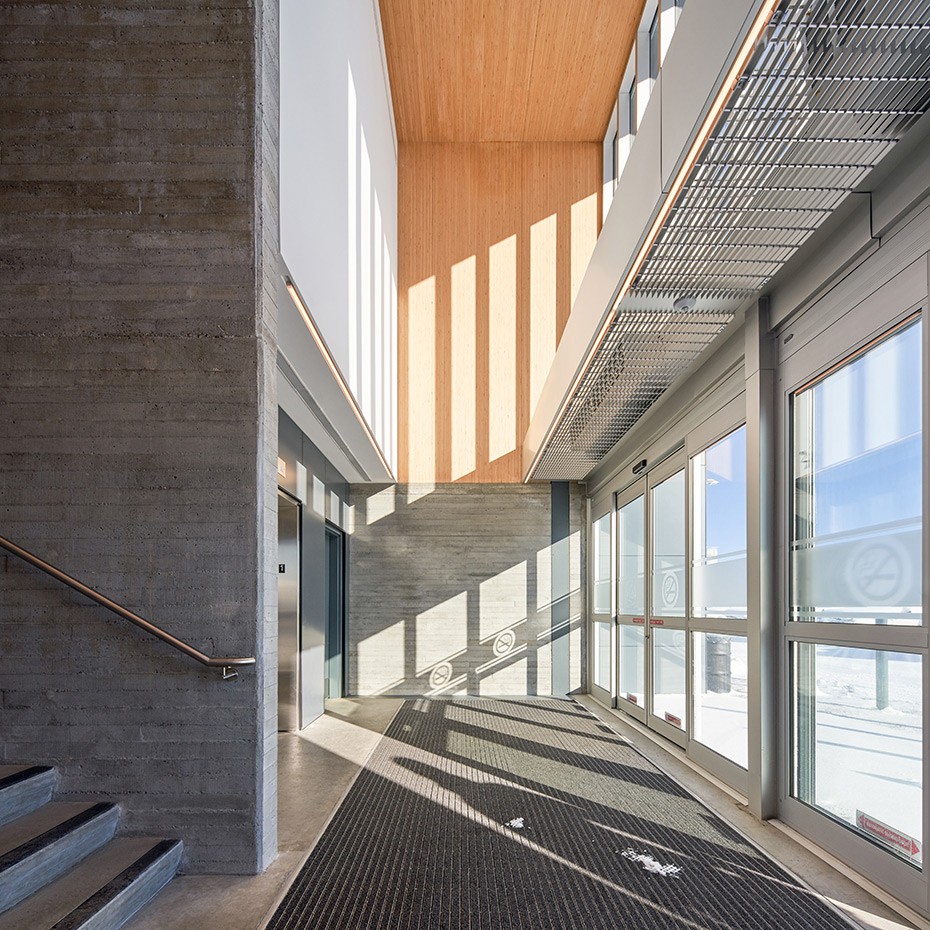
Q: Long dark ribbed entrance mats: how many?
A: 1